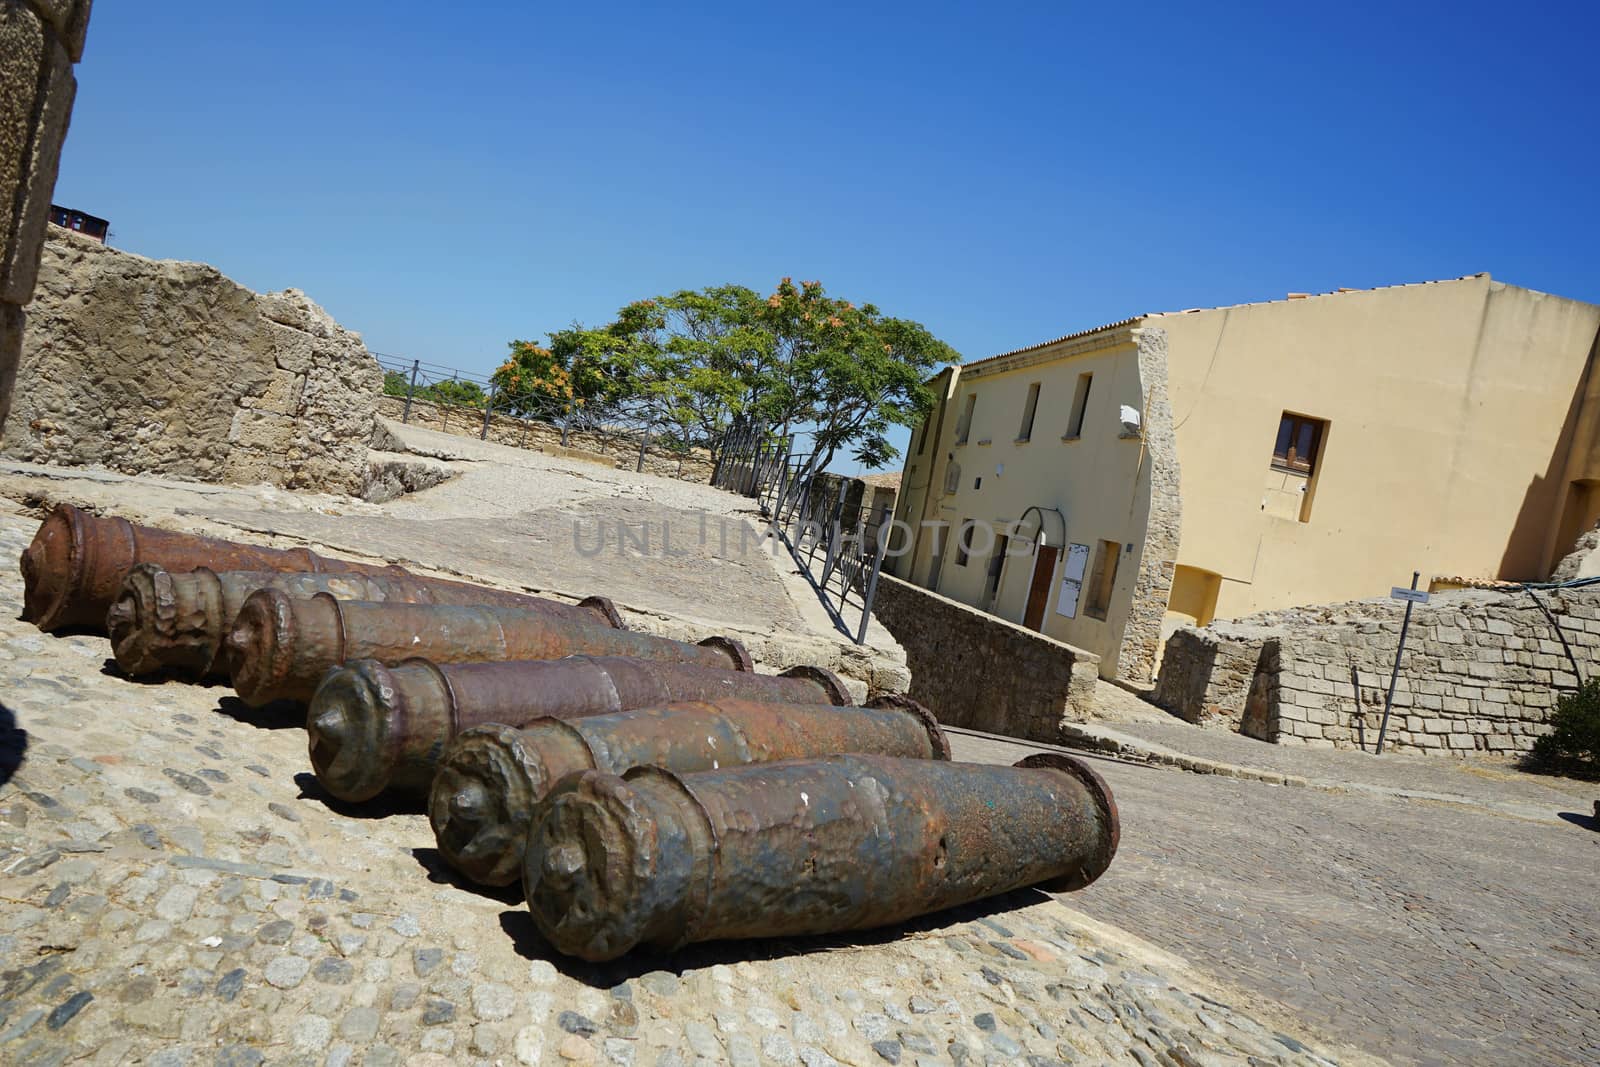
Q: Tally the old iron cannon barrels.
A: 6